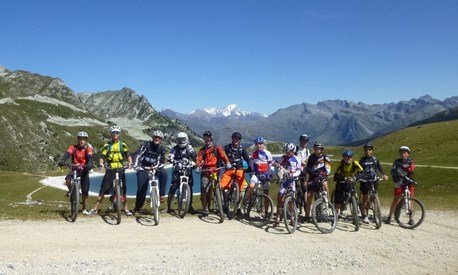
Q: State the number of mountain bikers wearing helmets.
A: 13